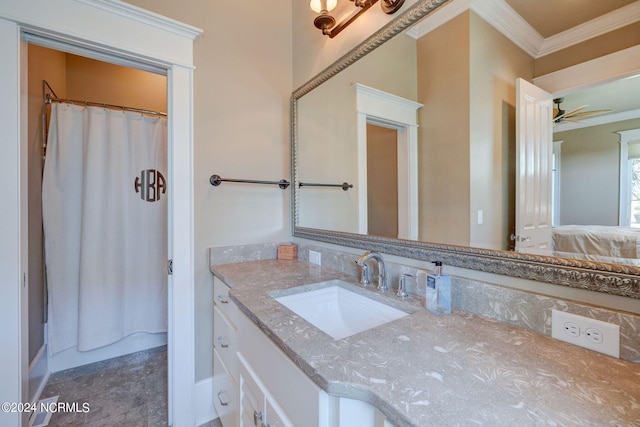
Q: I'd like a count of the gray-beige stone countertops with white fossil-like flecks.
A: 1